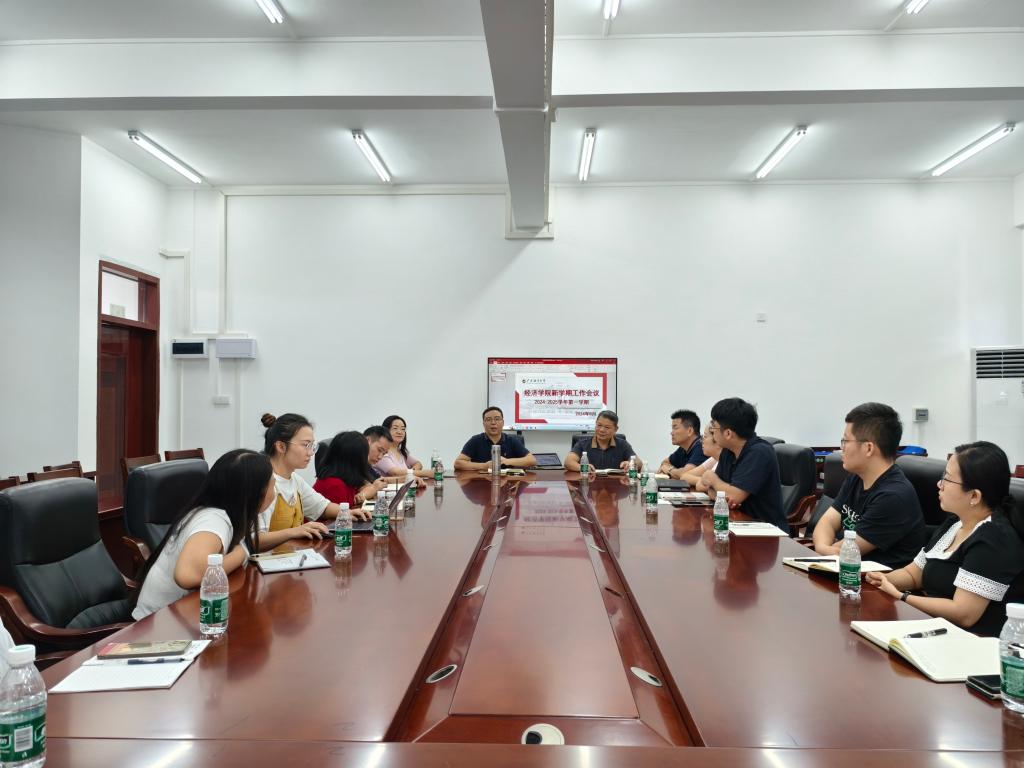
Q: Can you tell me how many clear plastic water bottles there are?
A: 14